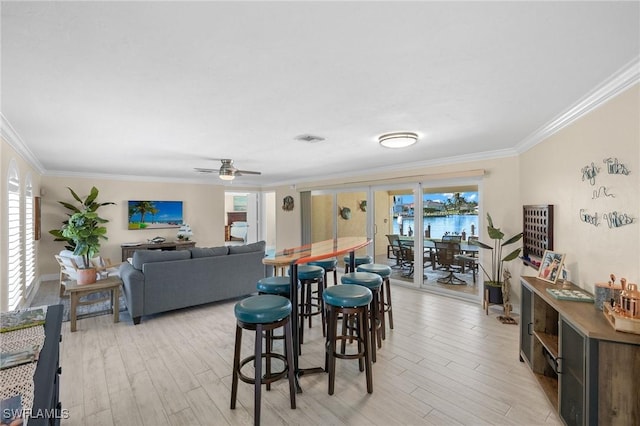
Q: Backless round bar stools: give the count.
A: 8